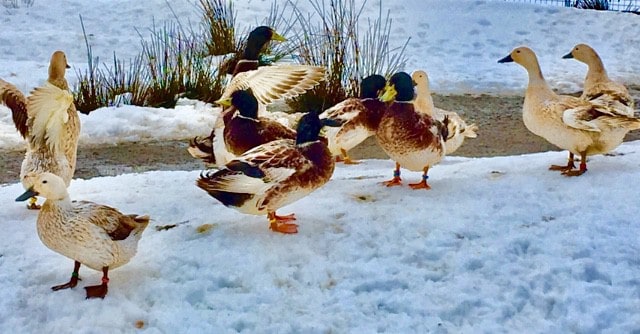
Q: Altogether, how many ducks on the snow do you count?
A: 10